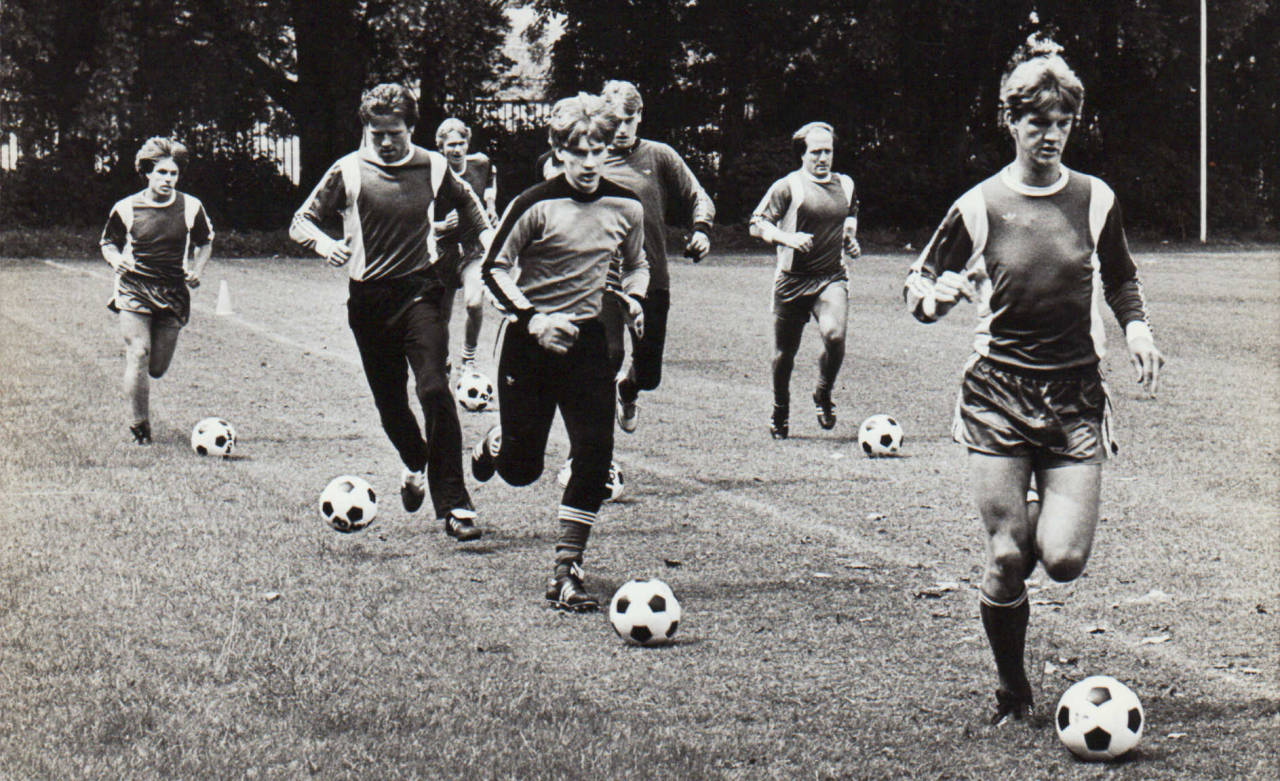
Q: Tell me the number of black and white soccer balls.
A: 7